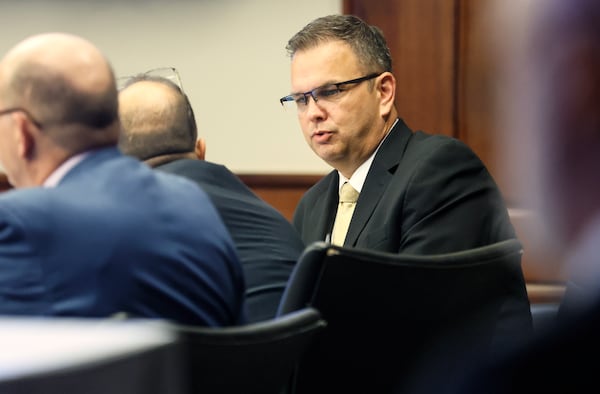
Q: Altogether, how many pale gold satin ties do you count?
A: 1